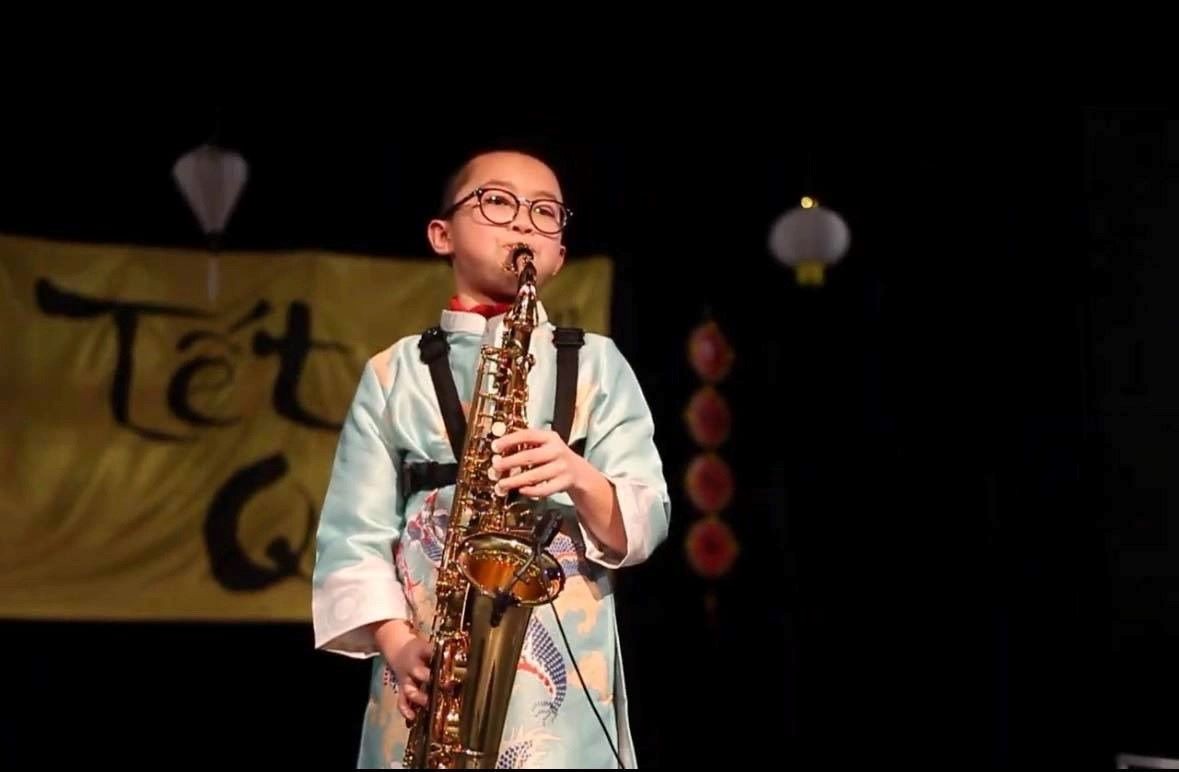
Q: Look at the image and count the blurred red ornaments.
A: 4